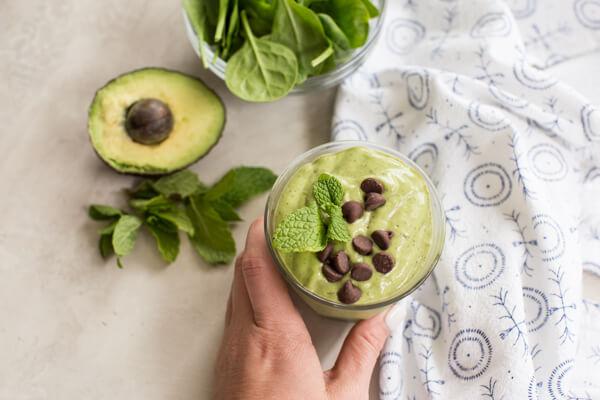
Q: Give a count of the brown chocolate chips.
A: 11